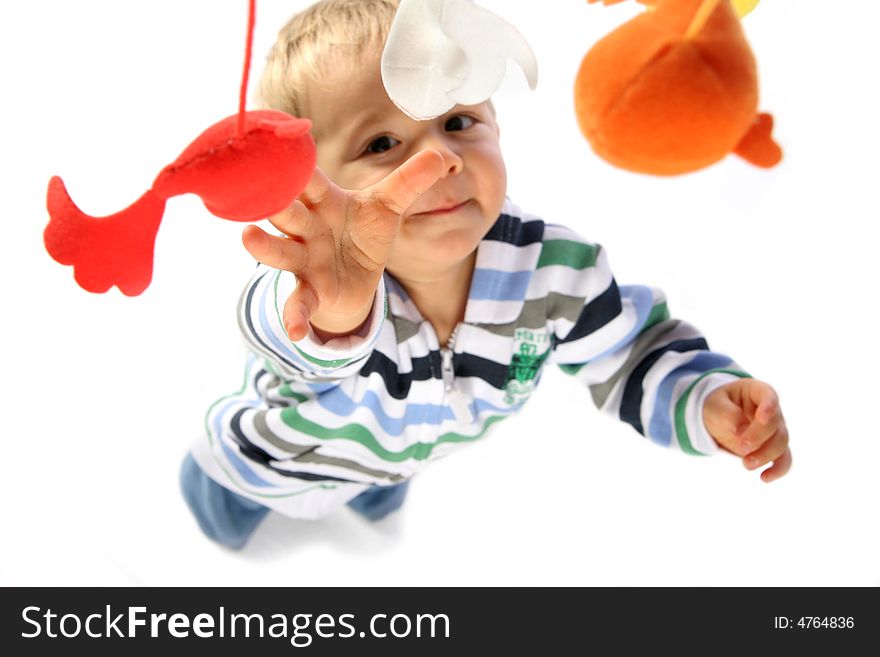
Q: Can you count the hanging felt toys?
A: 3